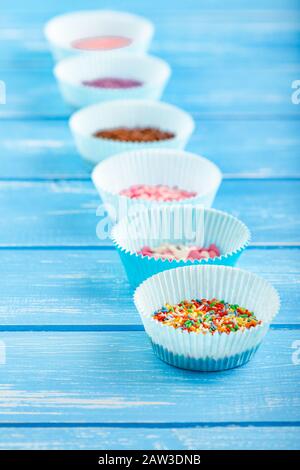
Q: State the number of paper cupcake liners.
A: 6